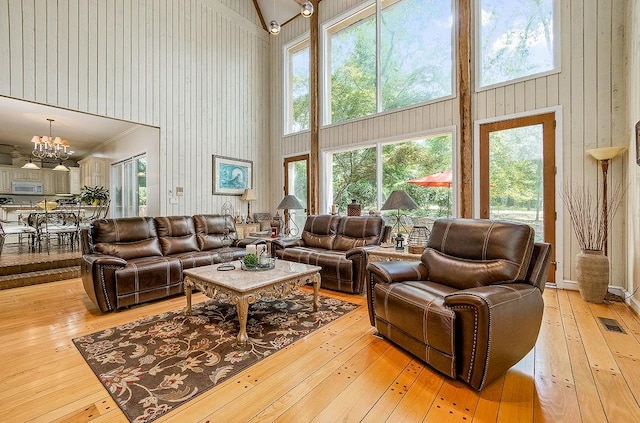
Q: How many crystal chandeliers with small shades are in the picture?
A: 1